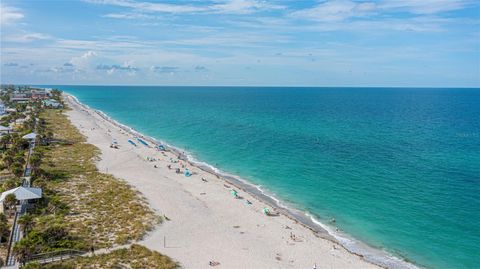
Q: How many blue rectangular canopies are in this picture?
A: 2